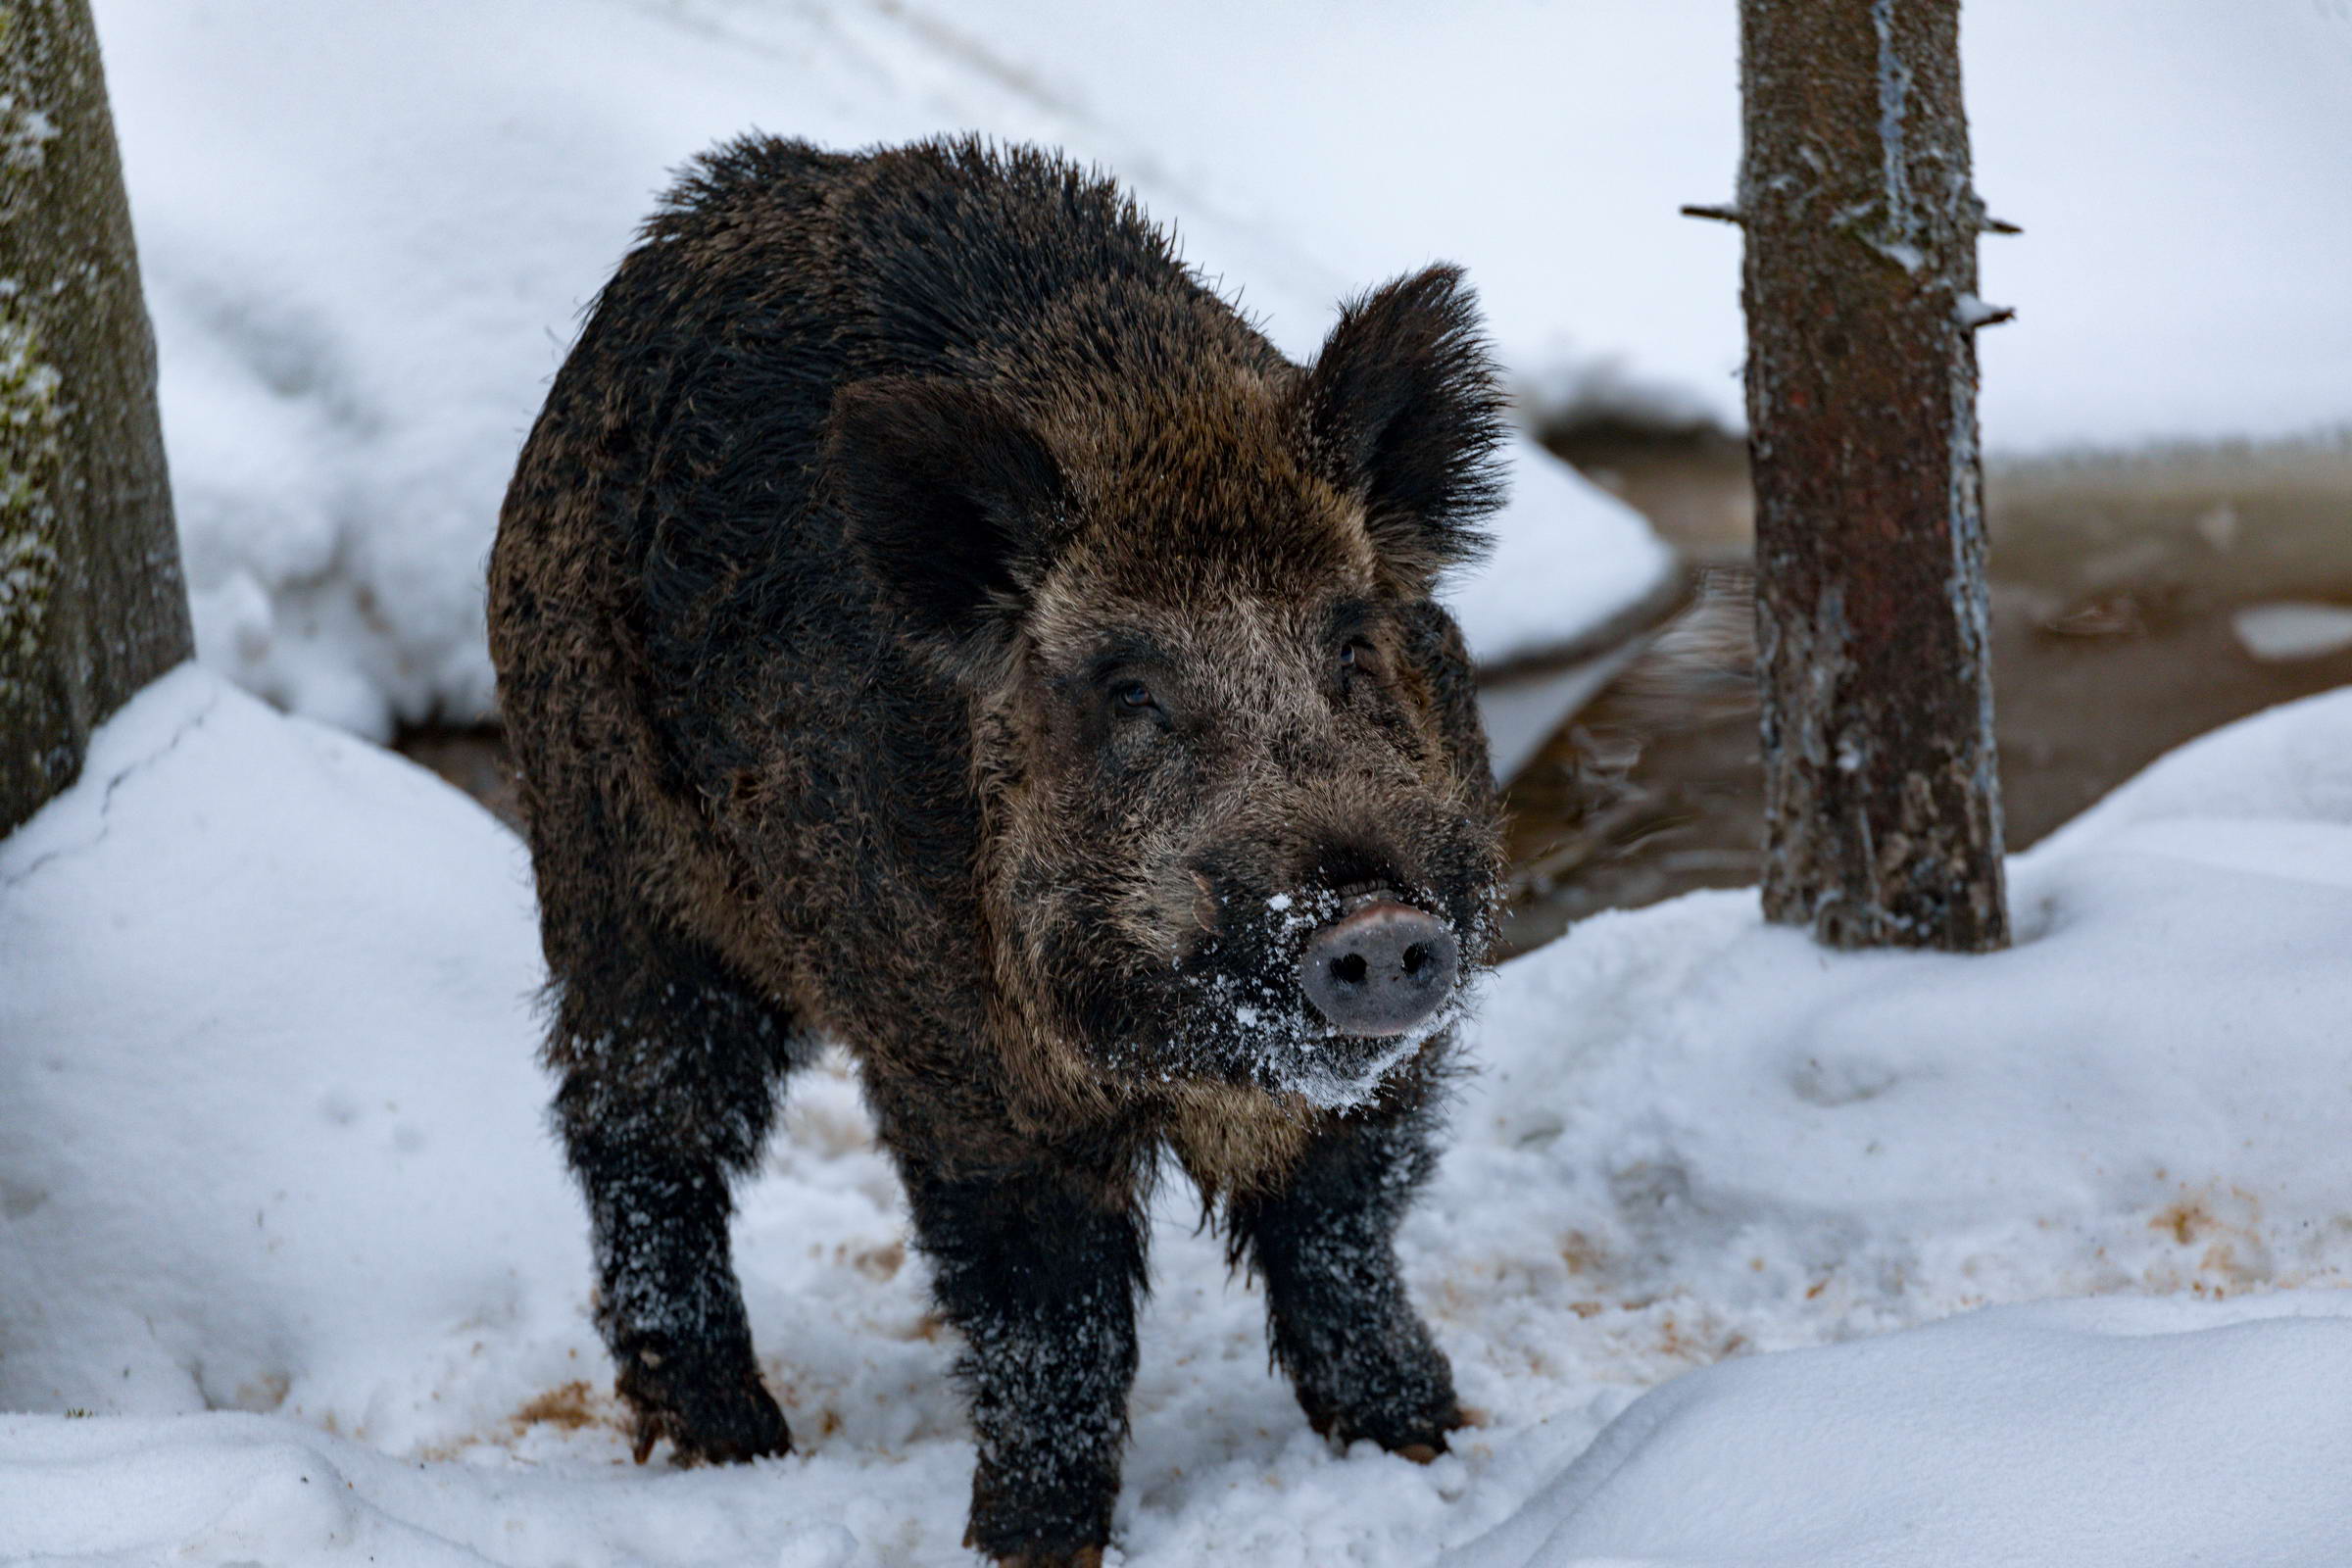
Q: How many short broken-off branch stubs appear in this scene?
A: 3